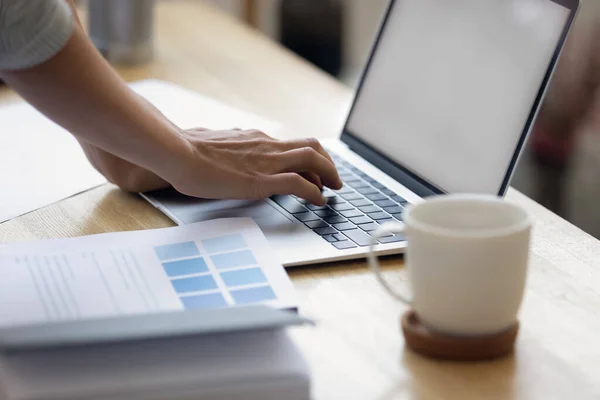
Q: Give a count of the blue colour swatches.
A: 8